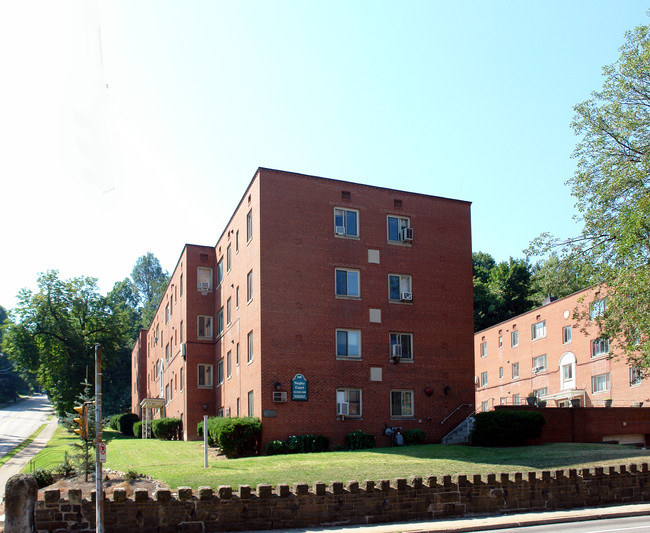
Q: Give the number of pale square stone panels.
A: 3